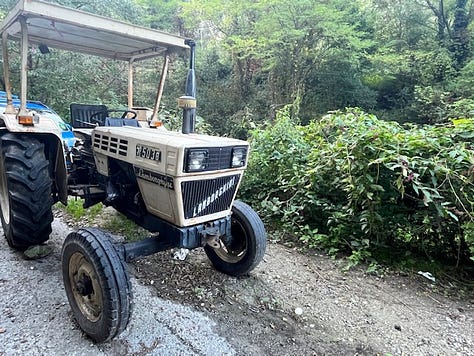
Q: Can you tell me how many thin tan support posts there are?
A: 4